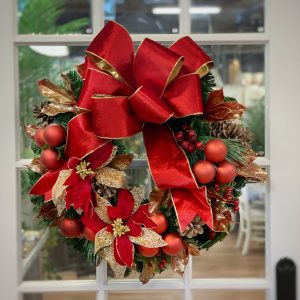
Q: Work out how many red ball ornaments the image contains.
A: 11